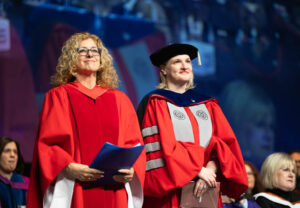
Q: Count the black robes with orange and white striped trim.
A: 1